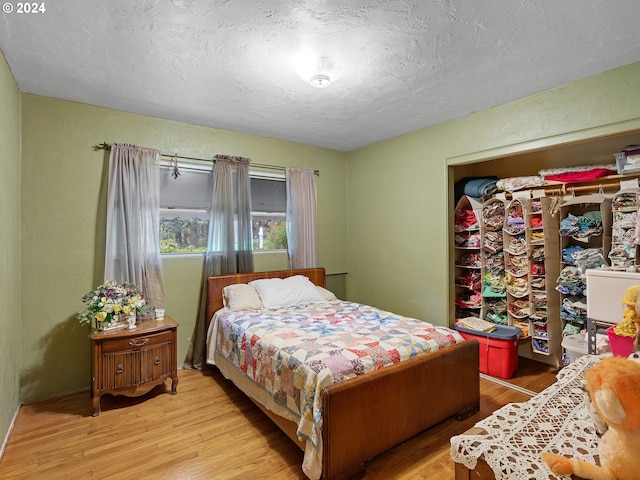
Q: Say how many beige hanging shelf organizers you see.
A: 6